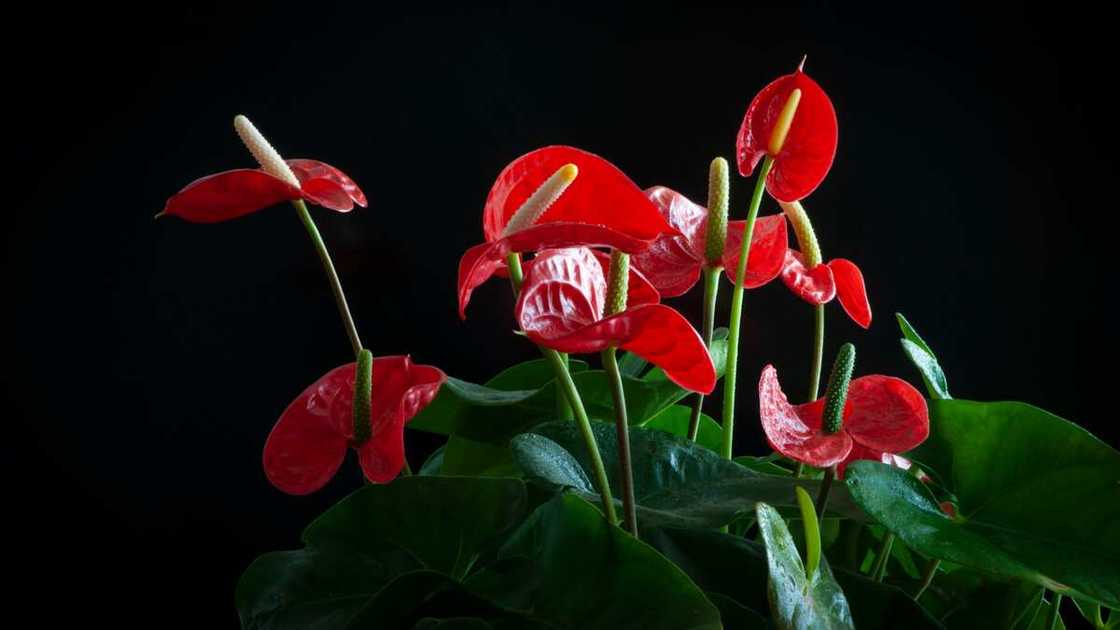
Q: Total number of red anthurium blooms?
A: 8